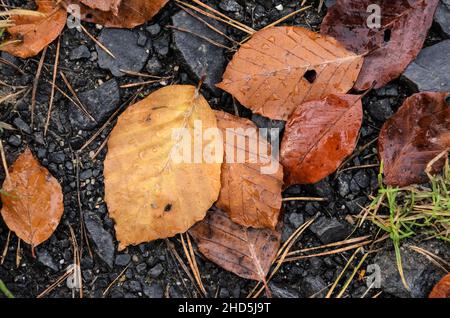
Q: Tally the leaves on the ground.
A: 11